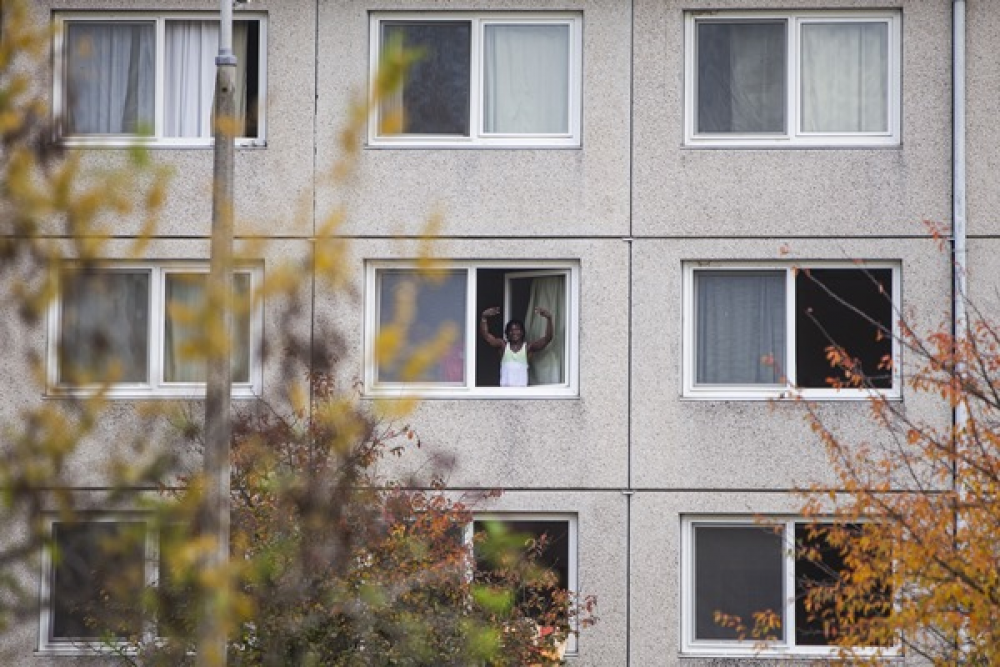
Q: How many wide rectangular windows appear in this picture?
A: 9